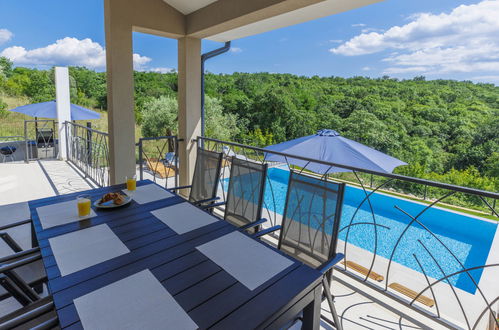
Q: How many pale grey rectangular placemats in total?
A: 6